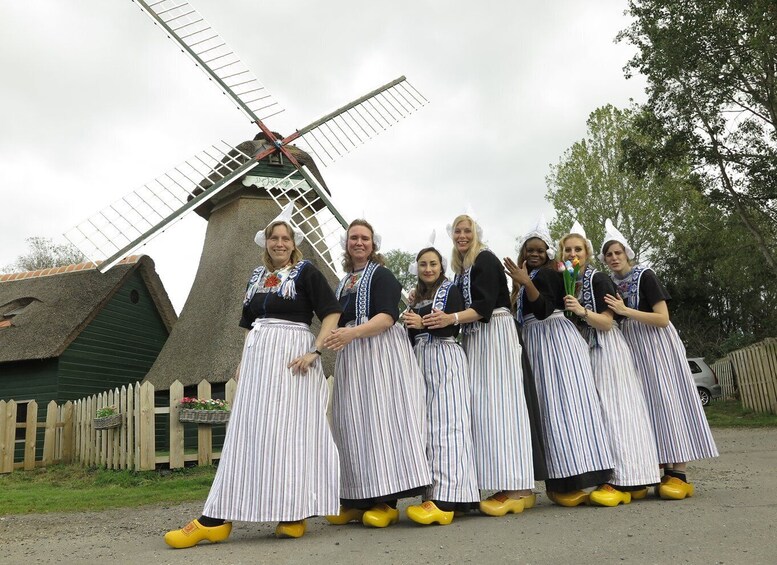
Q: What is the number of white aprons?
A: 7